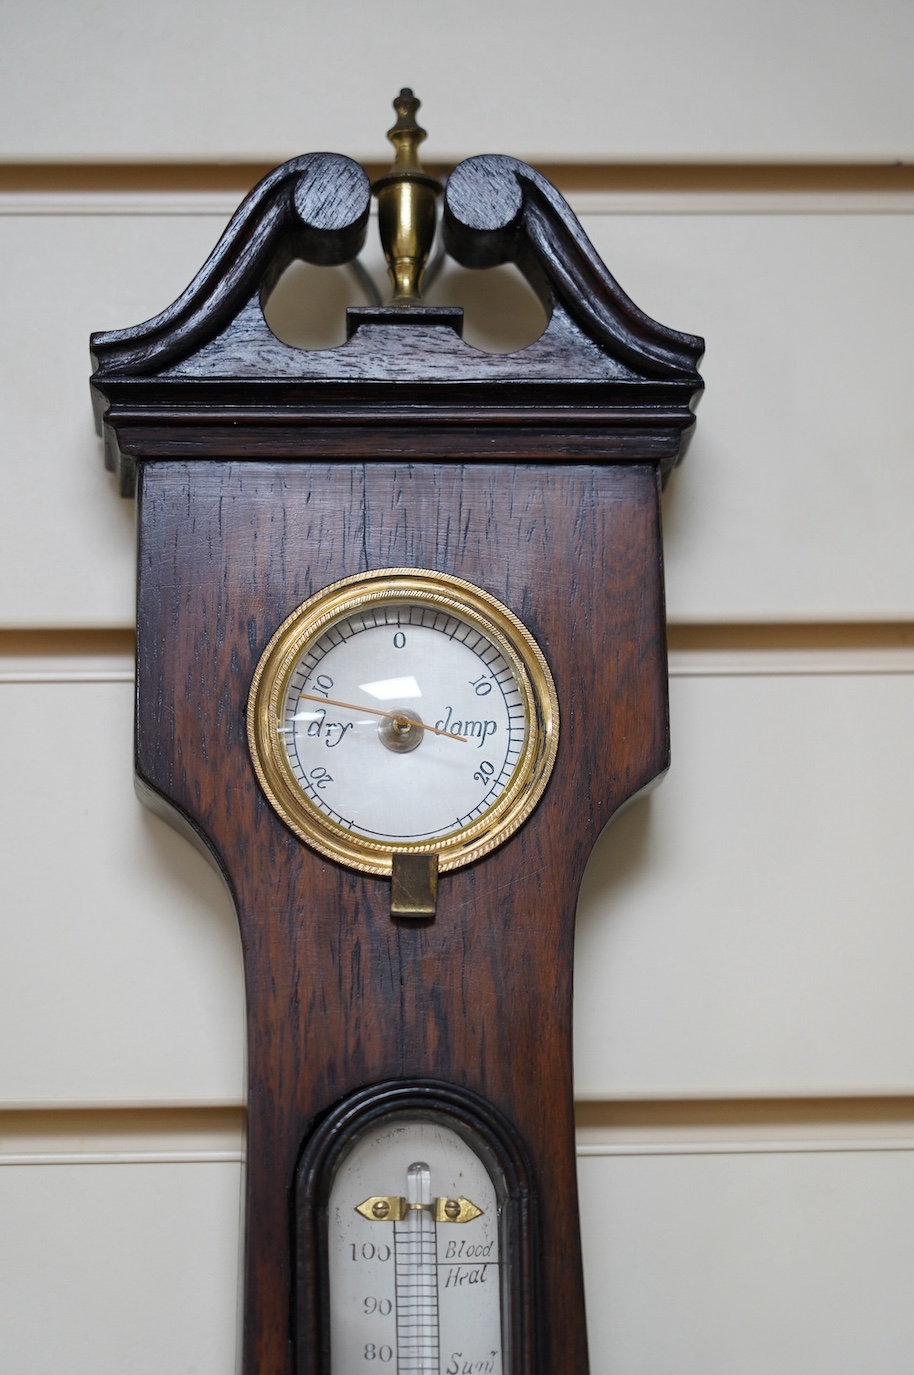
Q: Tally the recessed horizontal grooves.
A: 3